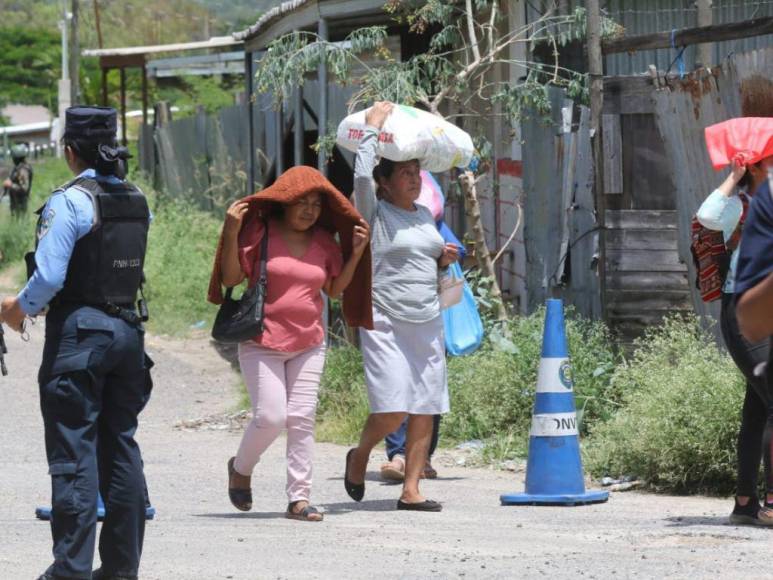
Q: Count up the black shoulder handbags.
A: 1